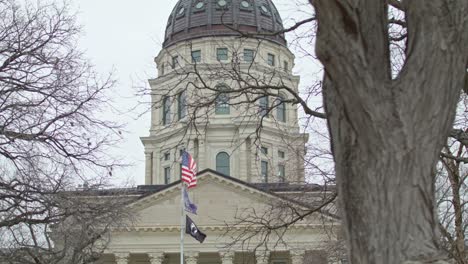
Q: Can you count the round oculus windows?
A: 5